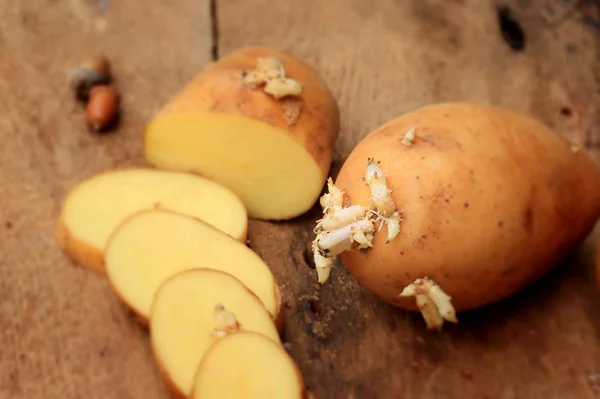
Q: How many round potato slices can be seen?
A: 4